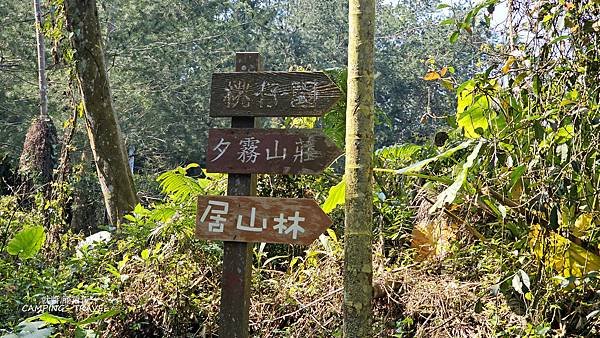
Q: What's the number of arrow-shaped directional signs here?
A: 3